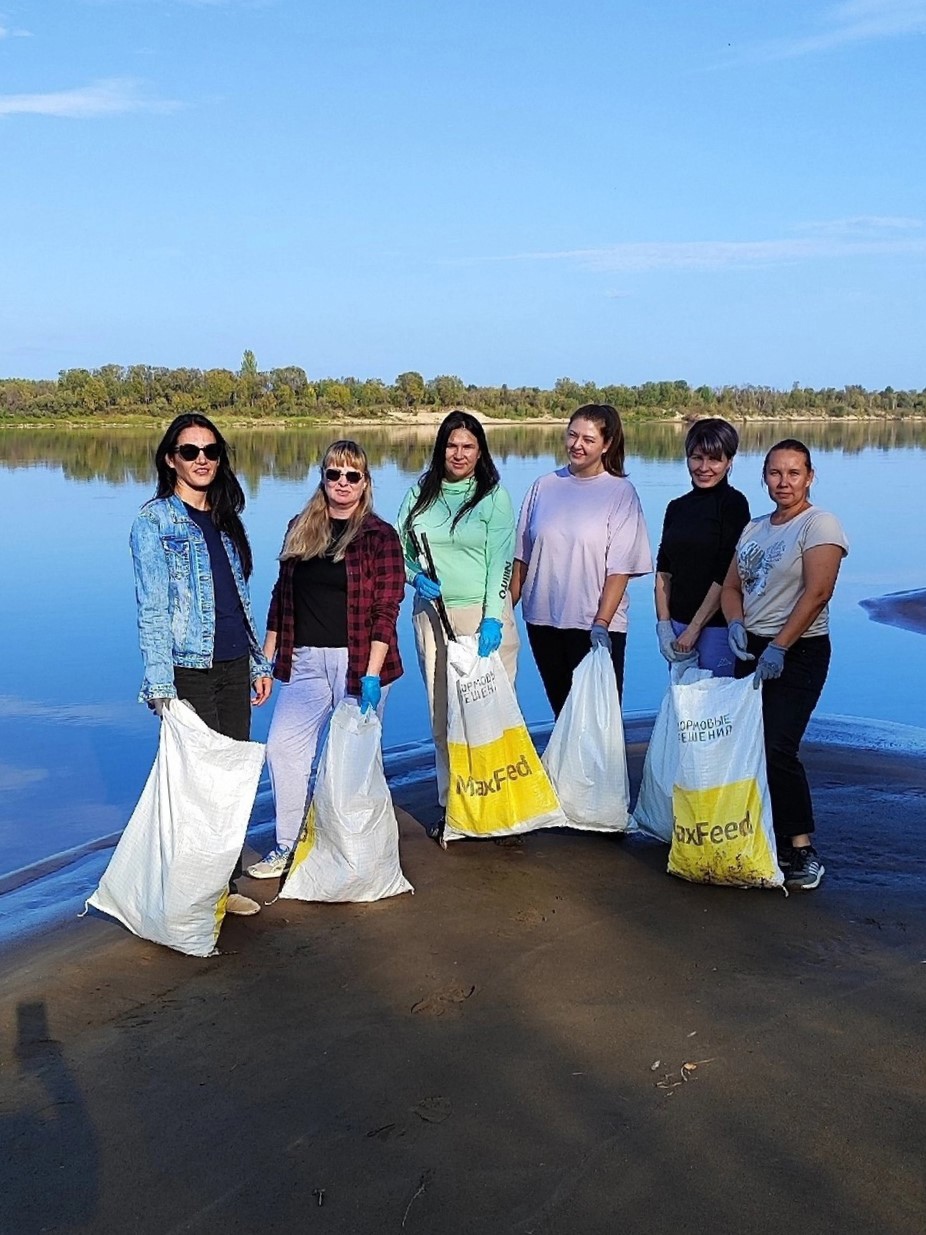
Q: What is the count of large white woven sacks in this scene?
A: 6